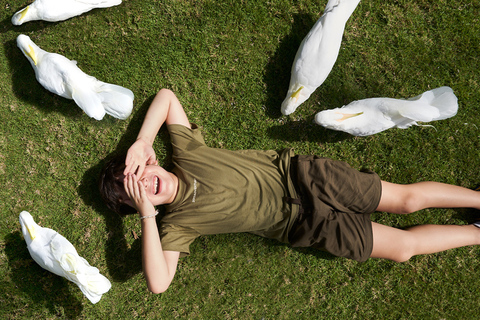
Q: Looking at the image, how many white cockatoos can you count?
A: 5